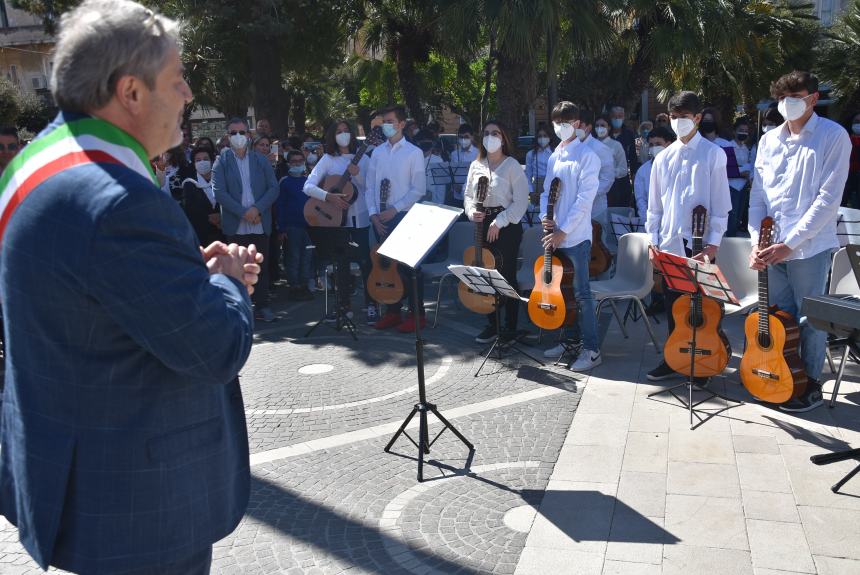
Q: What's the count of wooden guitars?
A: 7